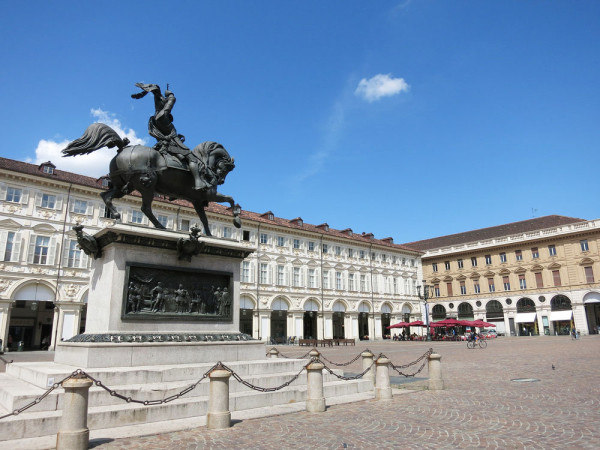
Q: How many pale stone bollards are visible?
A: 8